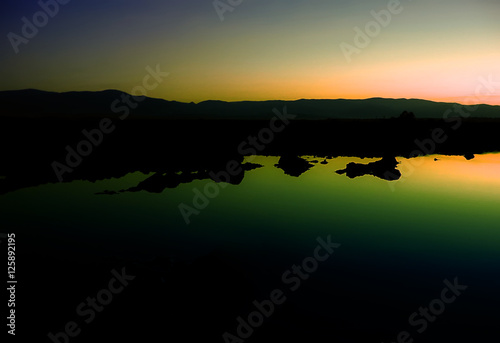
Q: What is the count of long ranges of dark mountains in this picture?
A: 1